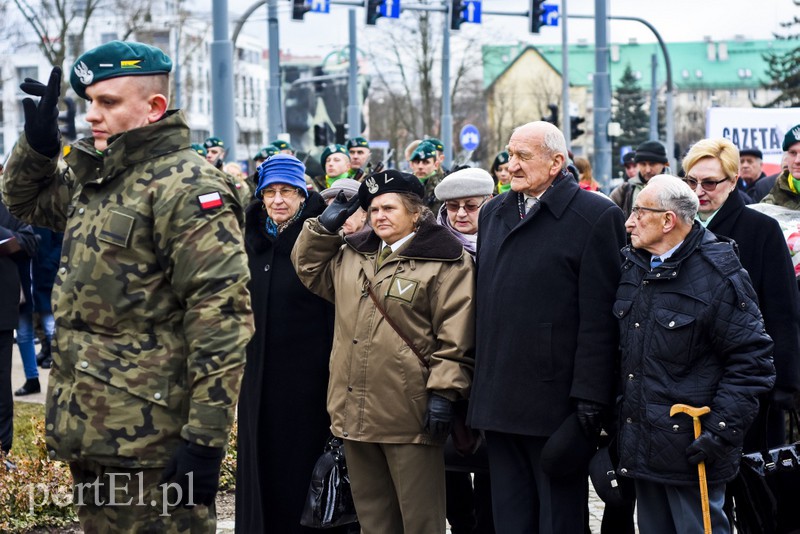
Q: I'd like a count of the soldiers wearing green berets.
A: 11